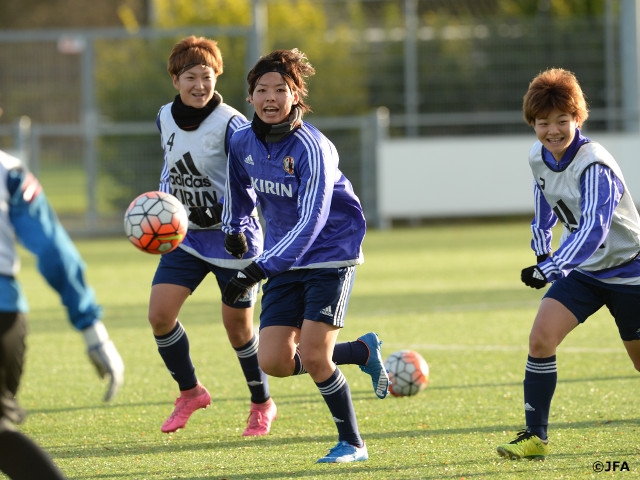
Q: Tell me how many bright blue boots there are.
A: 2